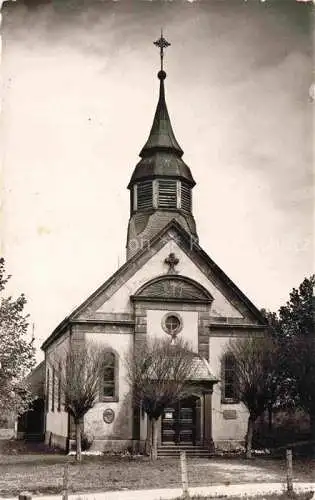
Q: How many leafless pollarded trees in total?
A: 3